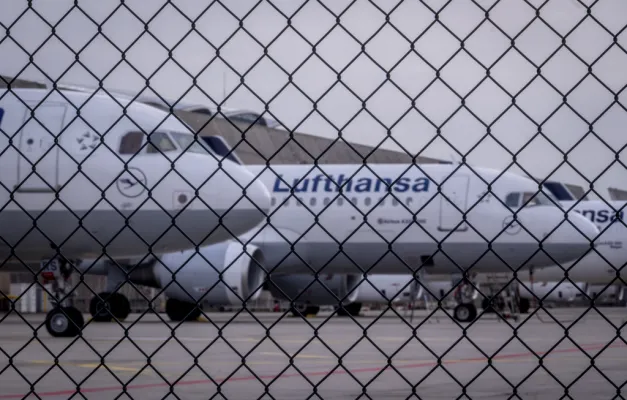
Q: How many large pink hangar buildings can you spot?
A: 0